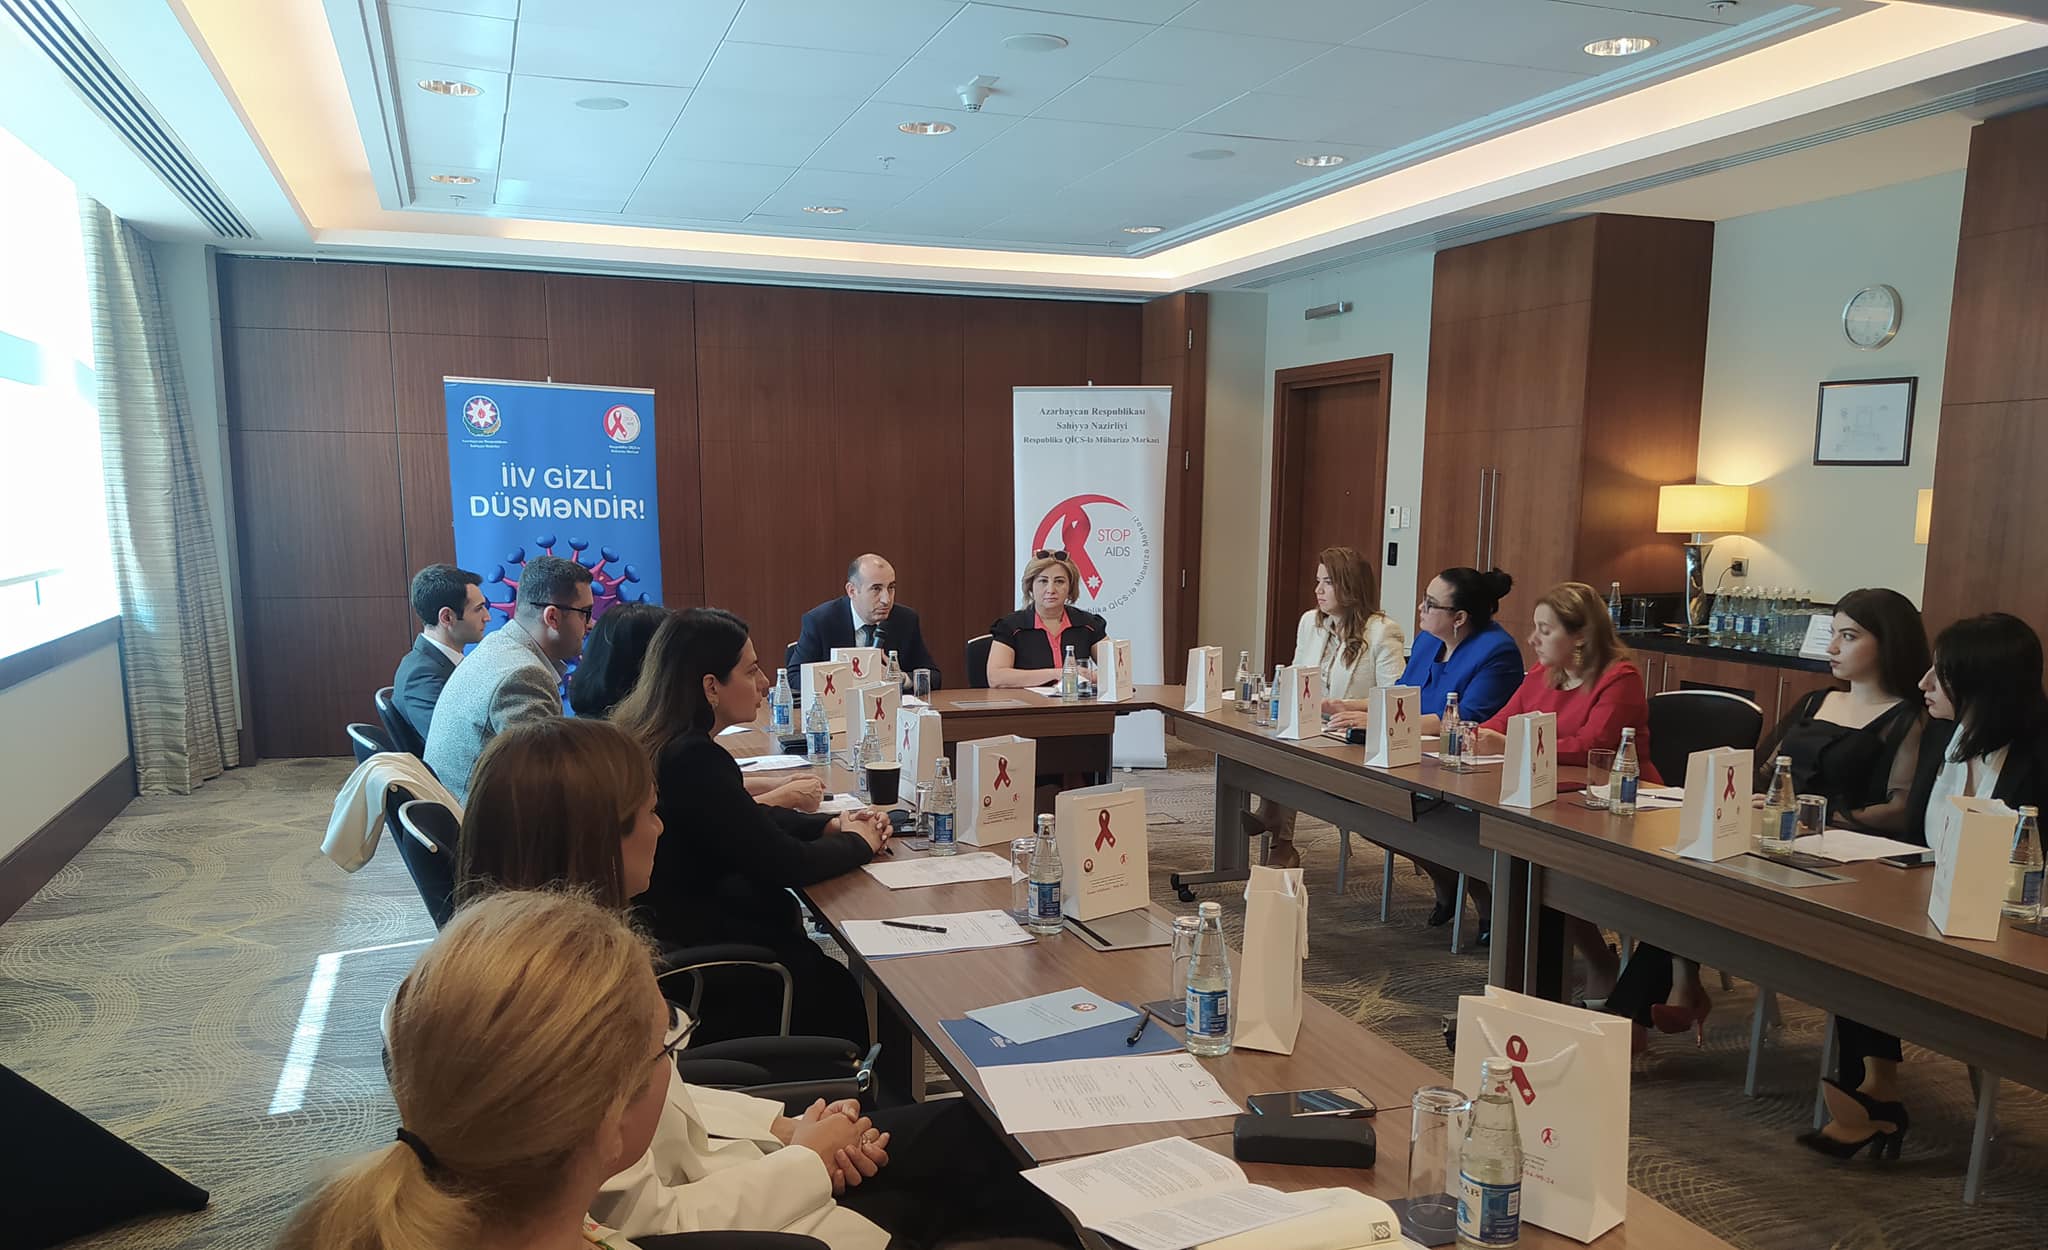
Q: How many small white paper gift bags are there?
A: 15